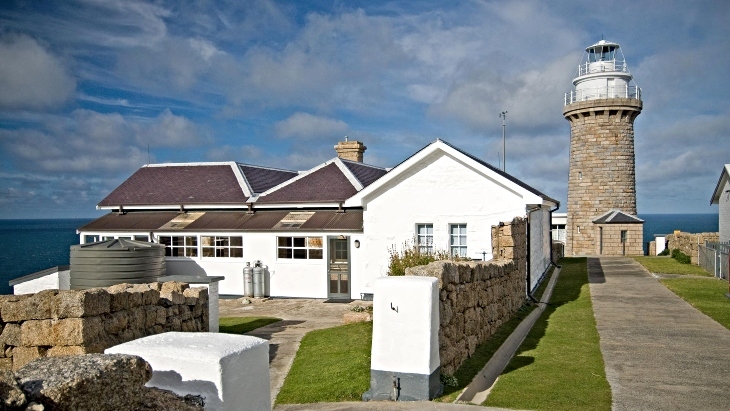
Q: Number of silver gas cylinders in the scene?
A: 2